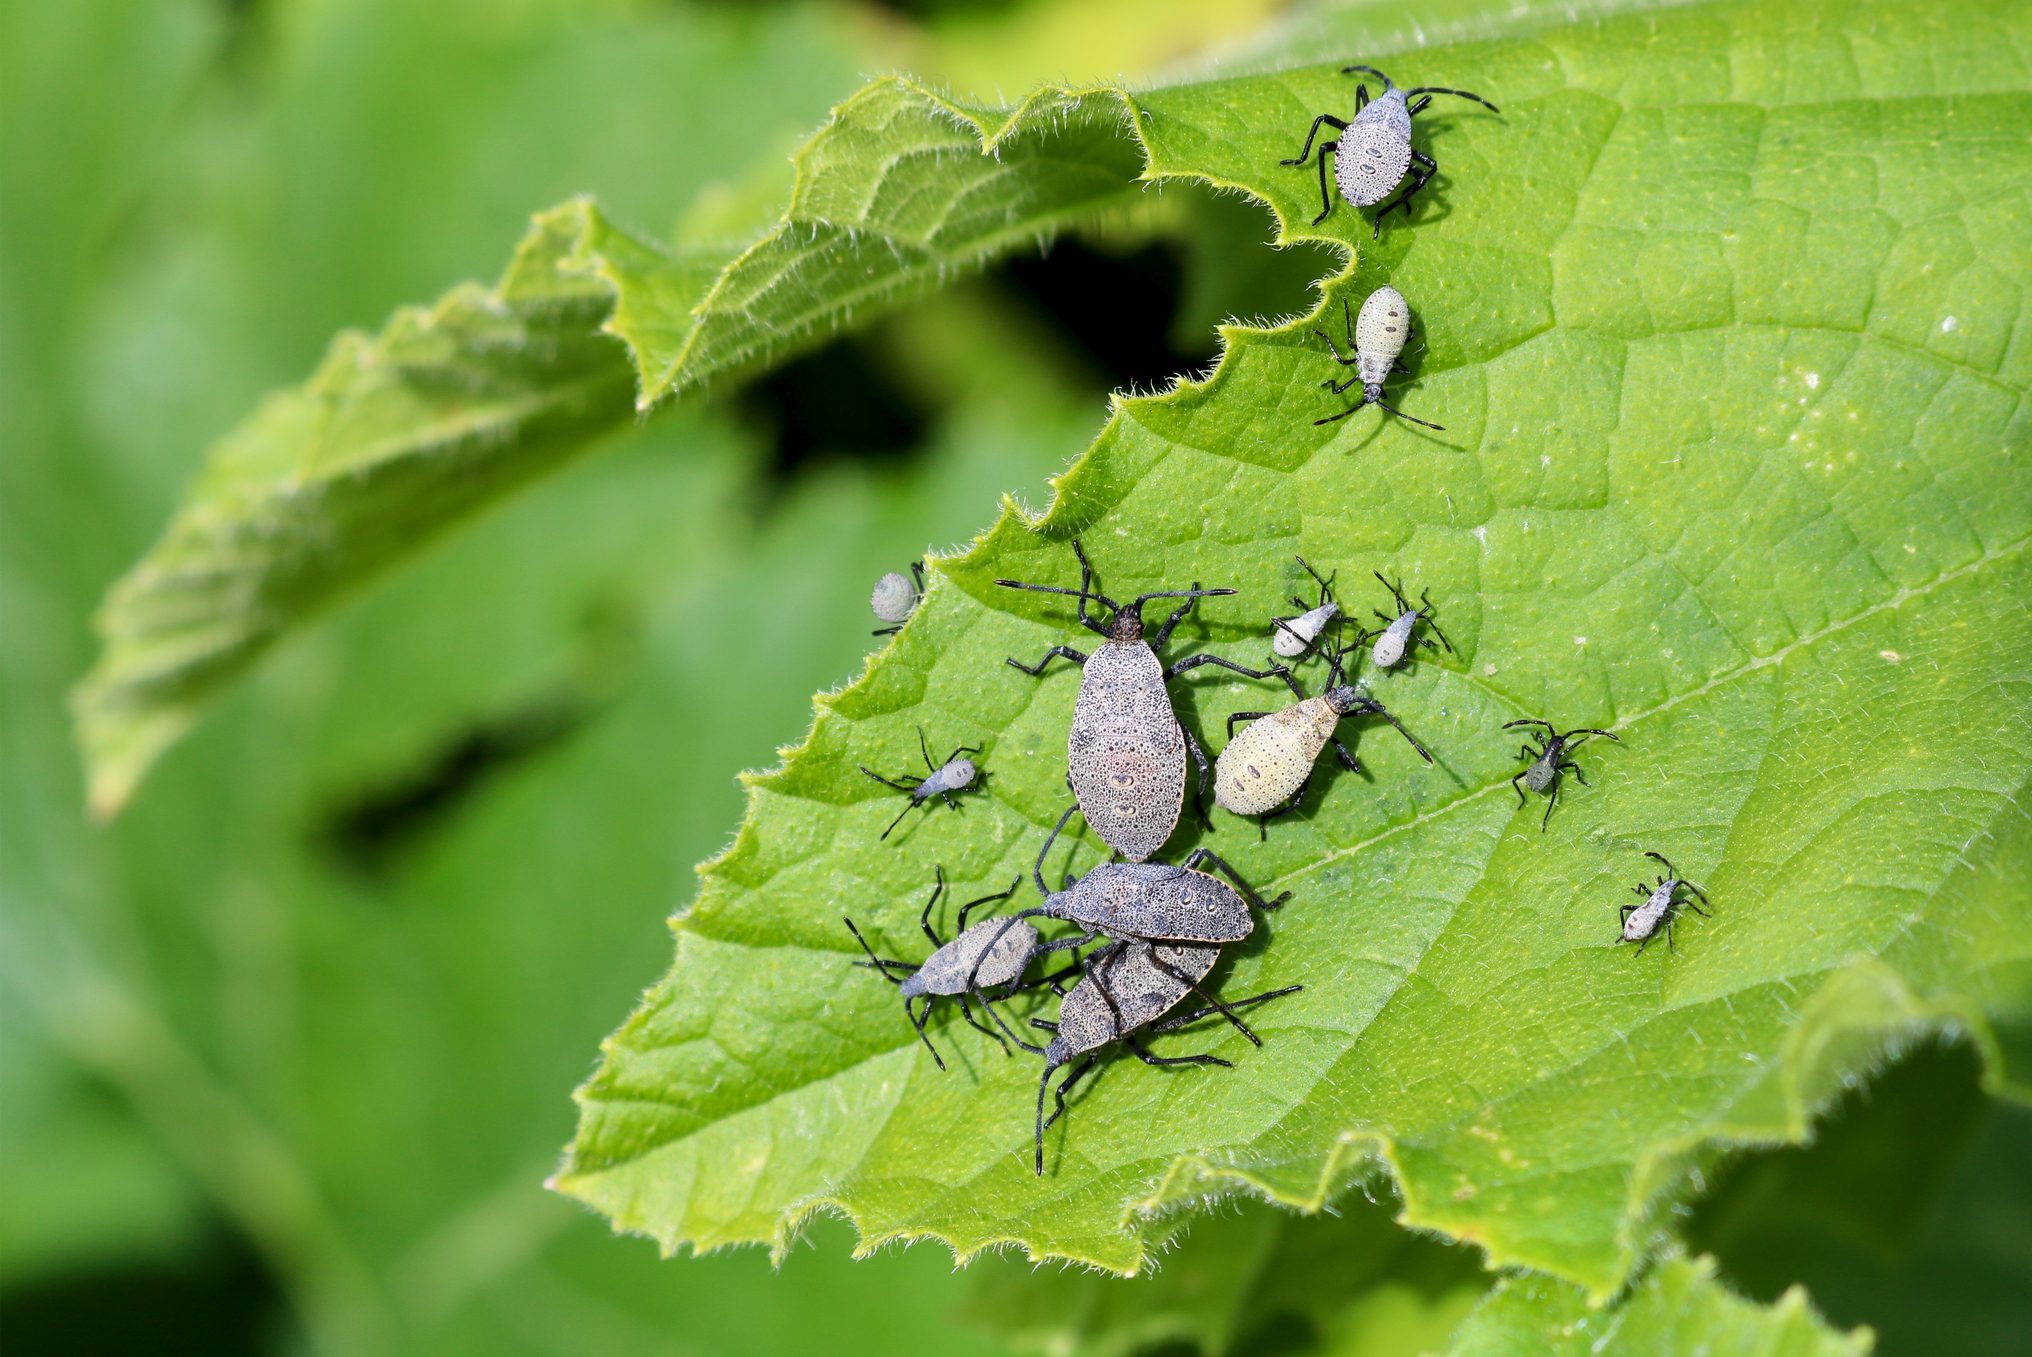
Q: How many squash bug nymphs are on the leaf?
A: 13